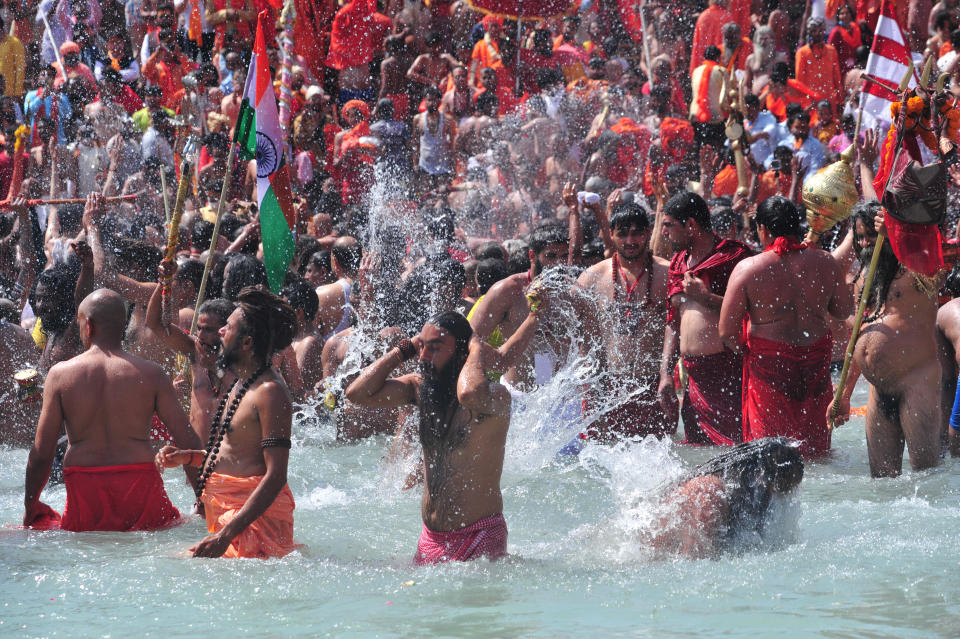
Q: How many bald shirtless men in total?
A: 1